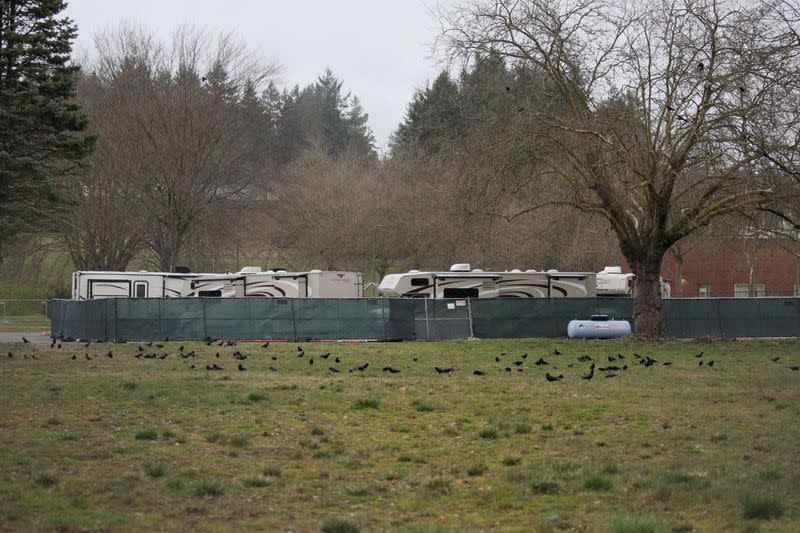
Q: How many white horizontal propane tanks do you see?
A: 1